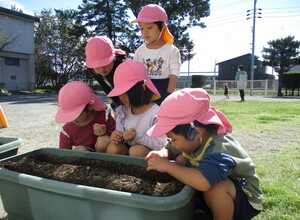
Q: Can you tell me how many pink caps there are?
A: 5